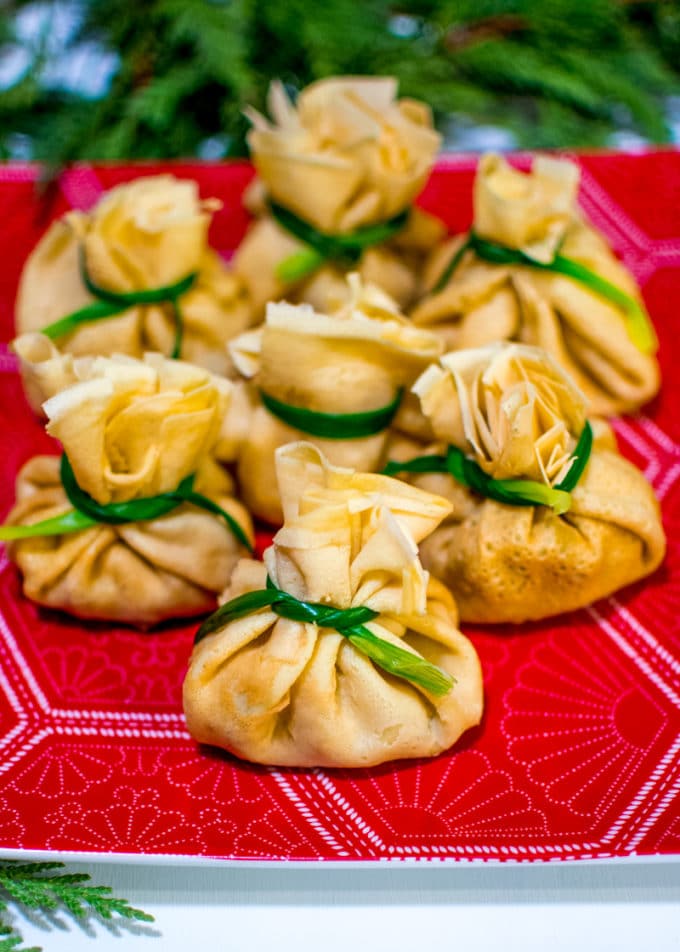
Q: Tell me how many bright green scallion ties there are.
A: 7